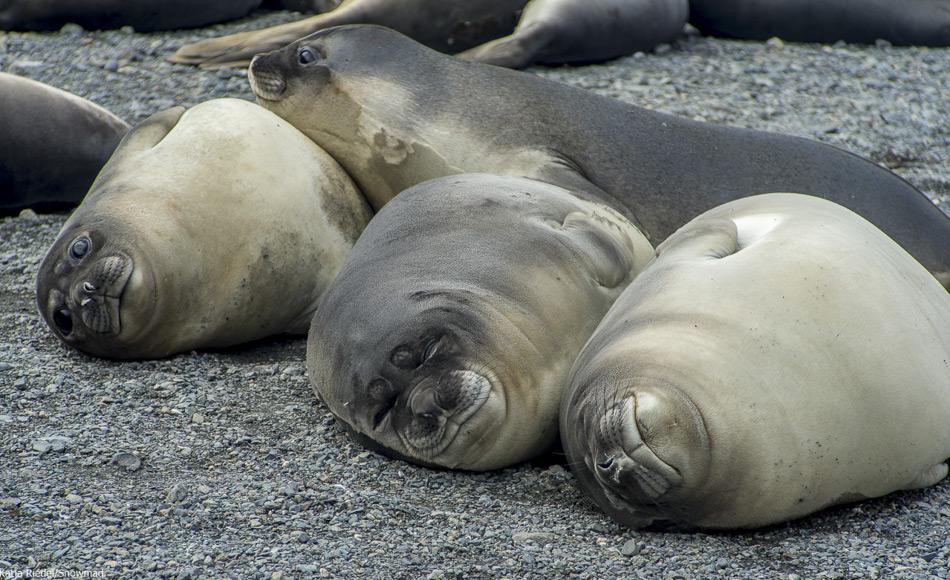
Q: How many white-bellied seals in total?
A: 2